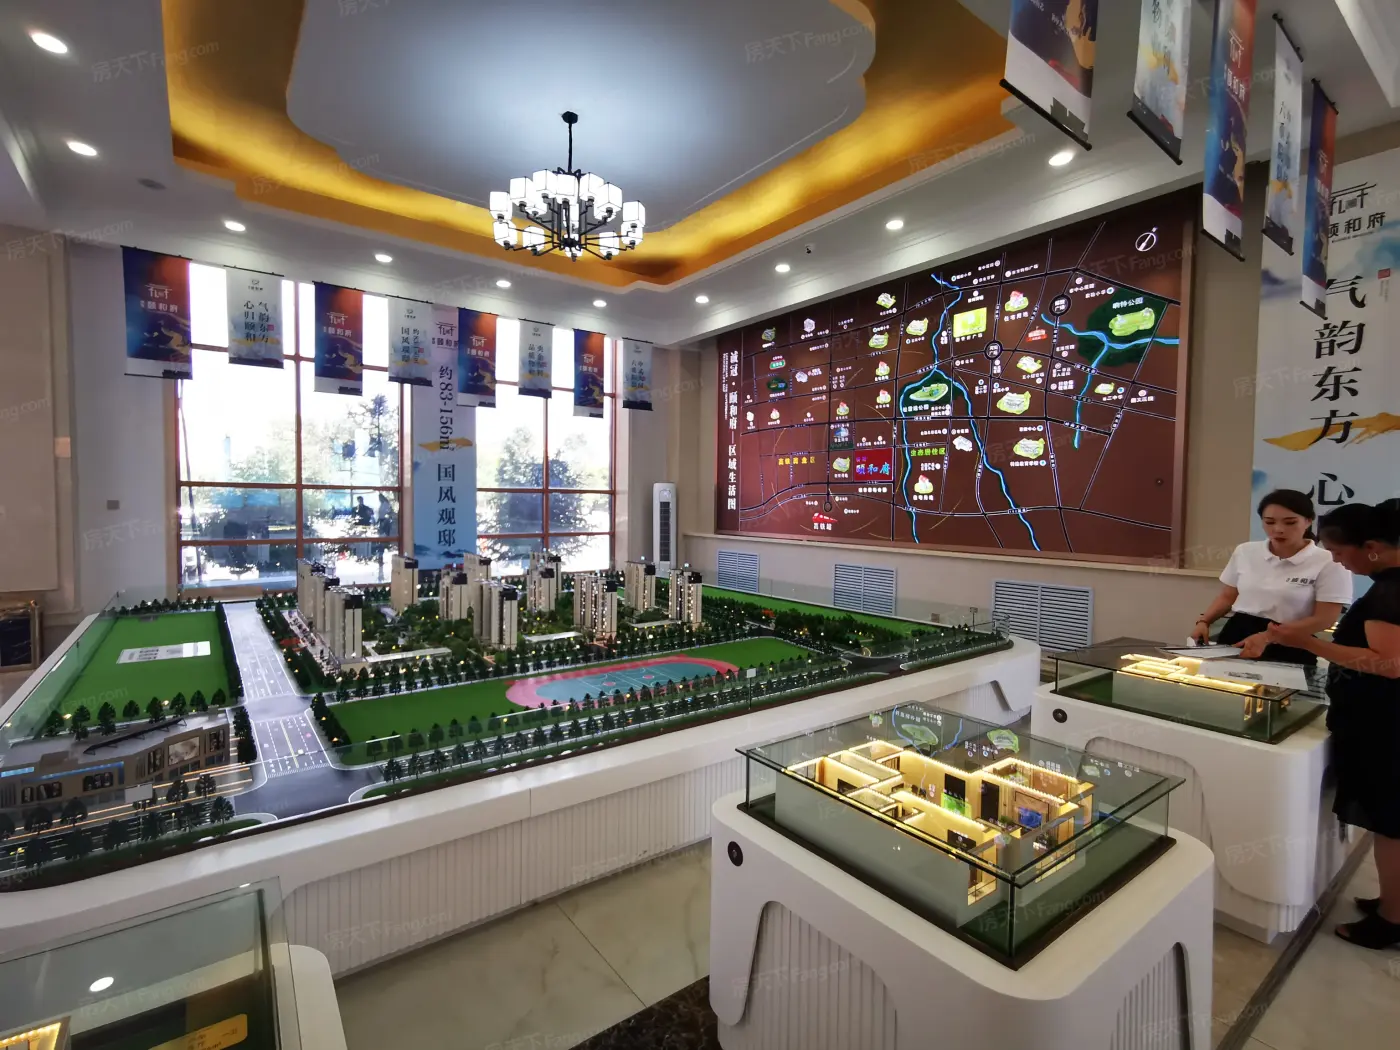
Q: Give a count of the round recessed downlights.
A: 10